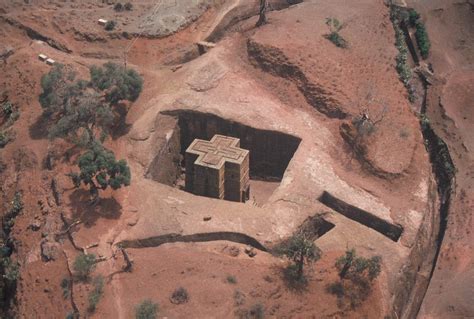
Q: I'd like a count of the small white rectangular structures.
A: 3